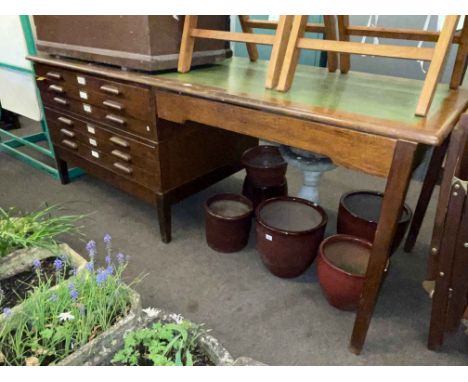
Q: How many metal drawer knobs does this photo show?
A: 12